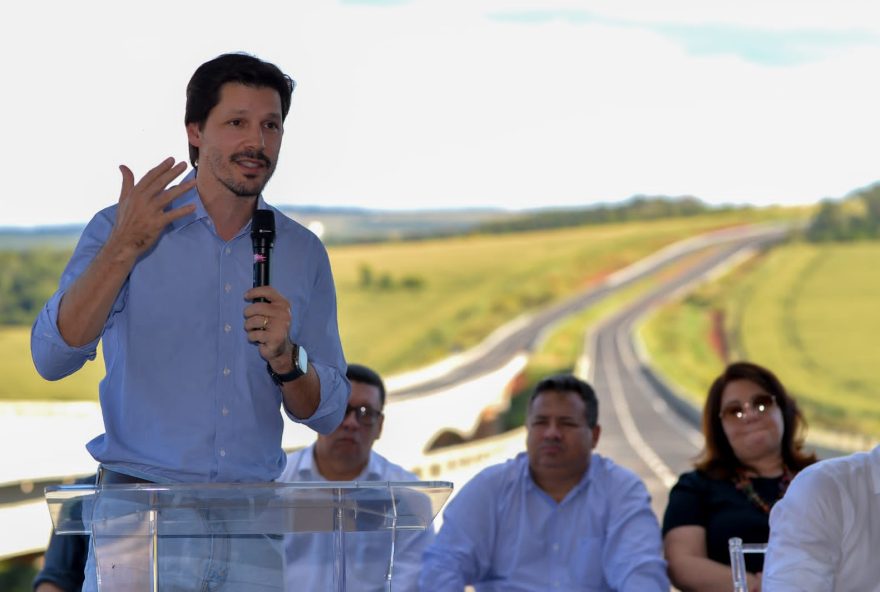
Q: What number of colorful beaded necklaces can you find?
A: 1